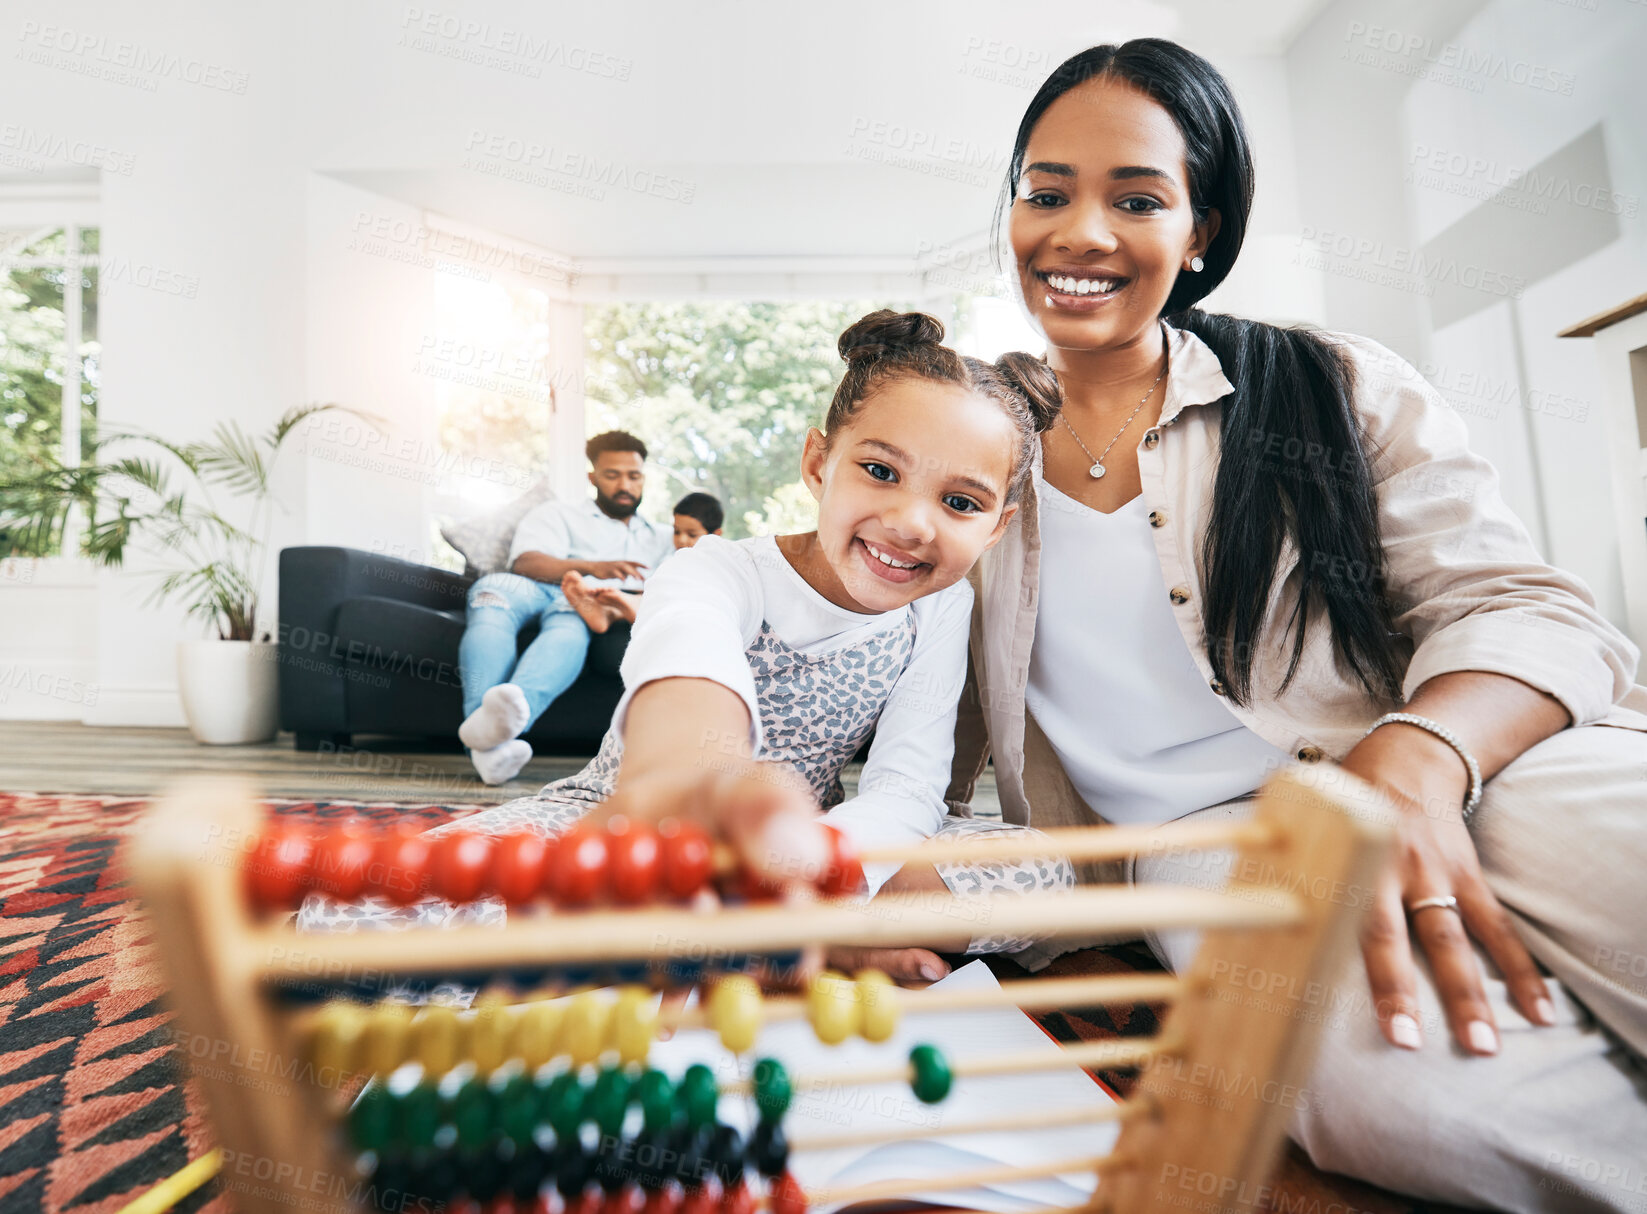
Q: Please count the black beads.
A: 10